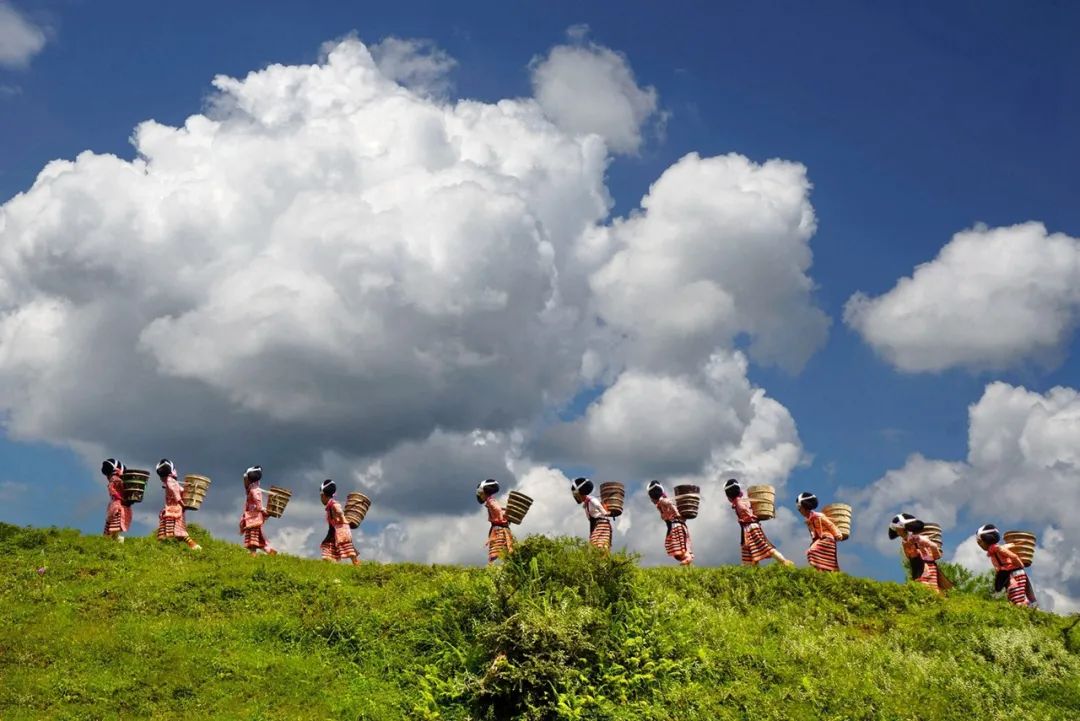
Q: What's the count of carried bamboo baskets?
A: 11